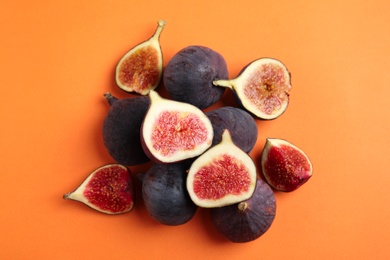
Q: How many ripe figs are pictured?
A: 11